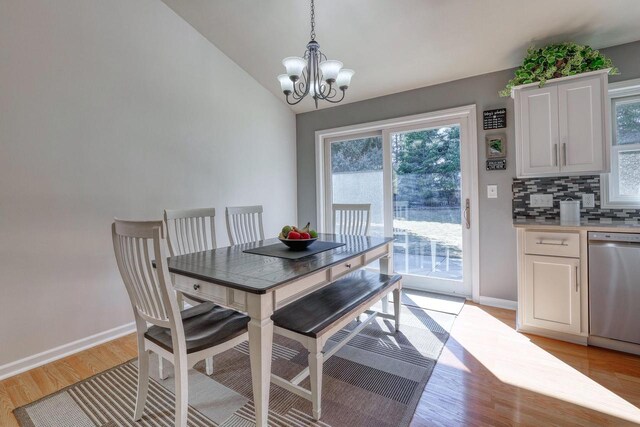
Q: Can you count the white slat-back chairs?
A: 4